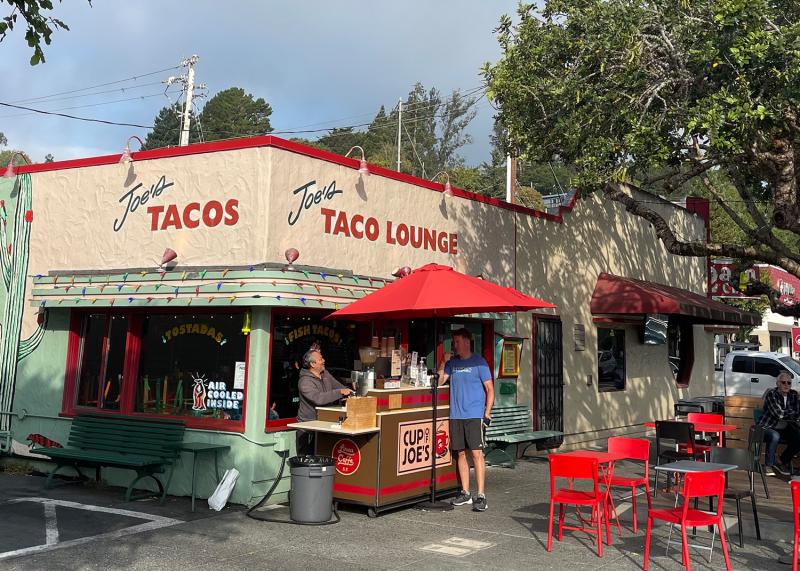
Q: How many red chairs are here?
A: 5